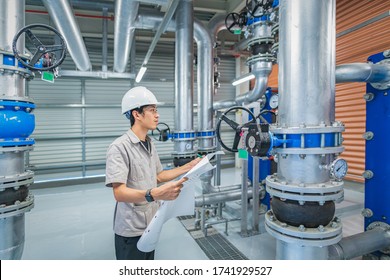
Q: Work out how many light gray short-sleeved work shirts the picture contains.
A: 1